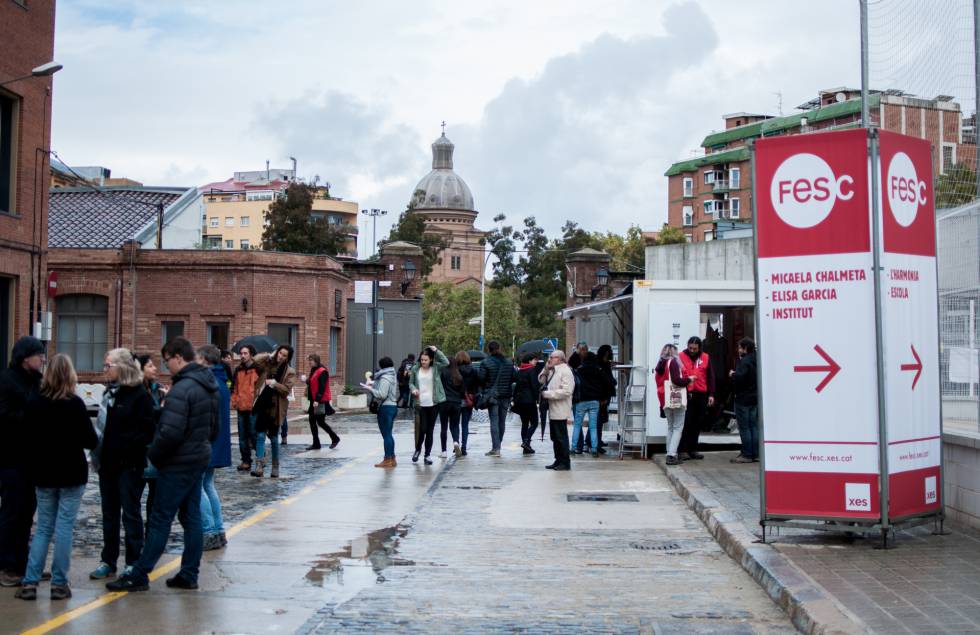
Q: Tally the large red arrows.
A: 2